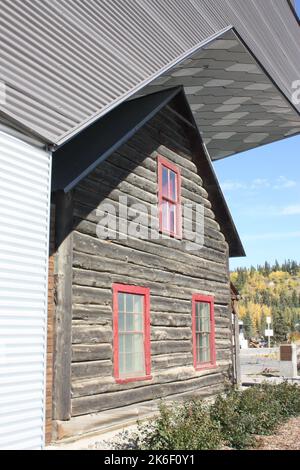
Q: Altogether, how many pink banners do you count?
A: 0